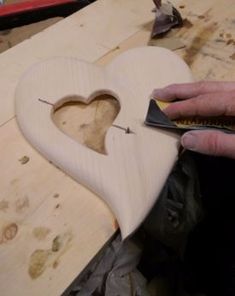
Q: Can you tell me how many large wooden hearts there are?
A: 1